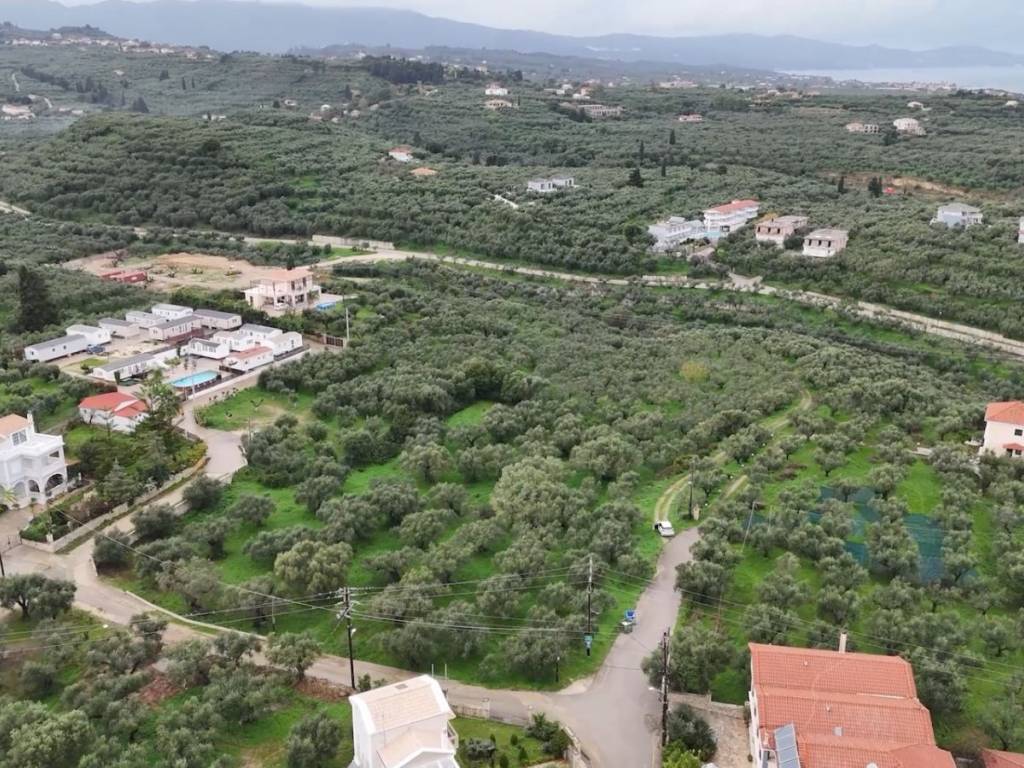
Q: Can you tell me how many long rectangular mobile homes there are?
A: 13